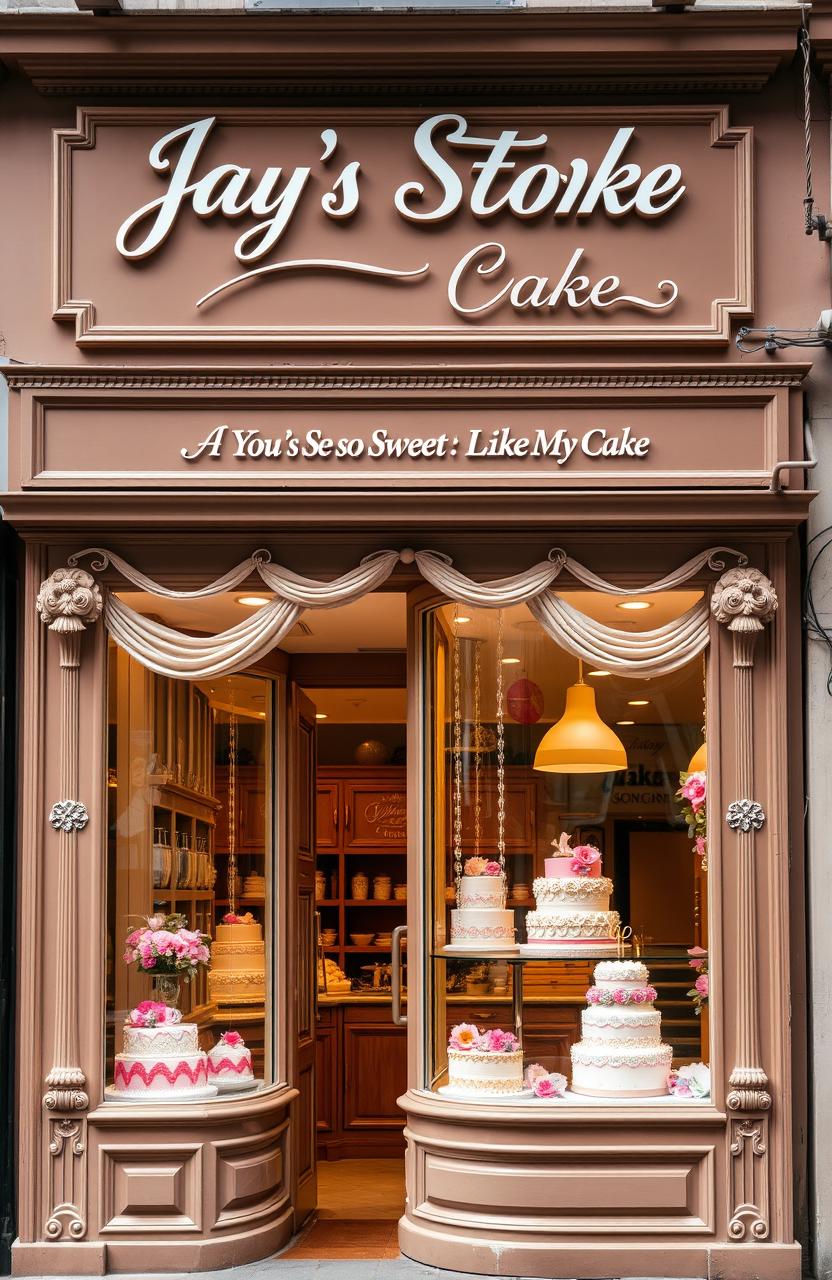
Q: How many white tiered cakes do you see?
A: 4